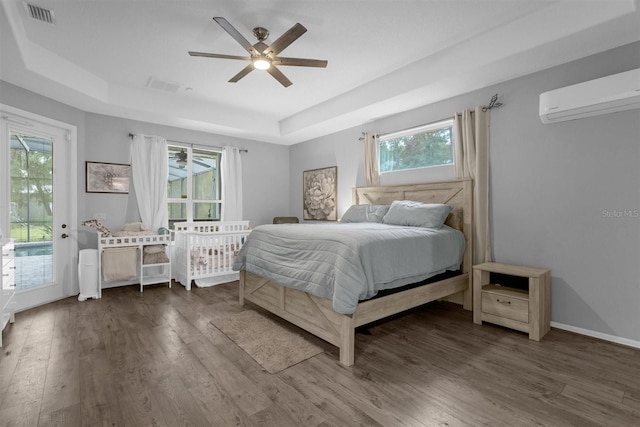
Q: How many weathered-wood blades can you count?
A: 6